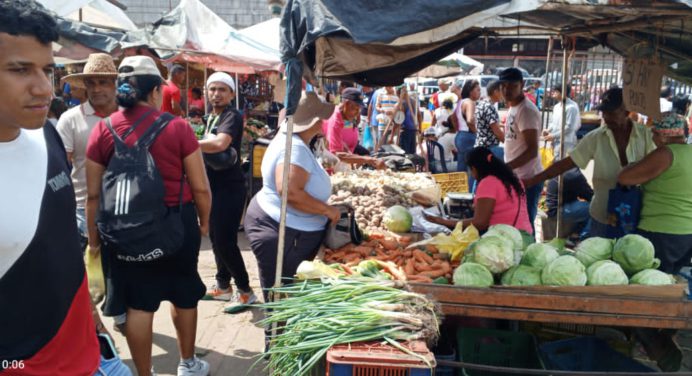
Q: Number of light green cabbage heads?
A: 11